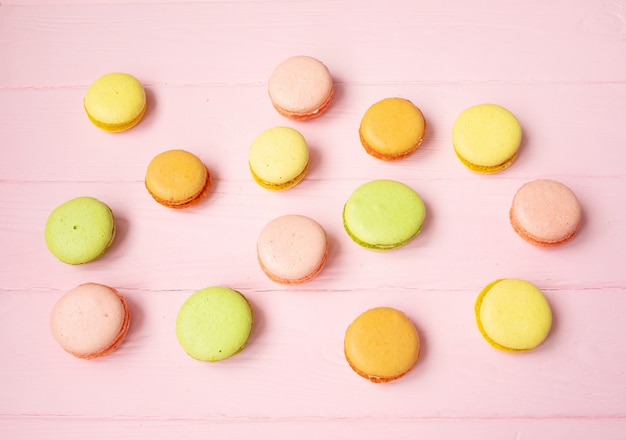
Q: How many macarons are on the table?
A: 14